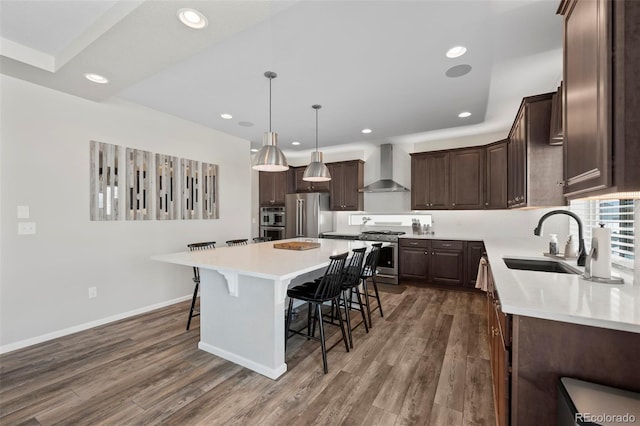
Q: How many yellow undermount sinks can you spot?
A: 0